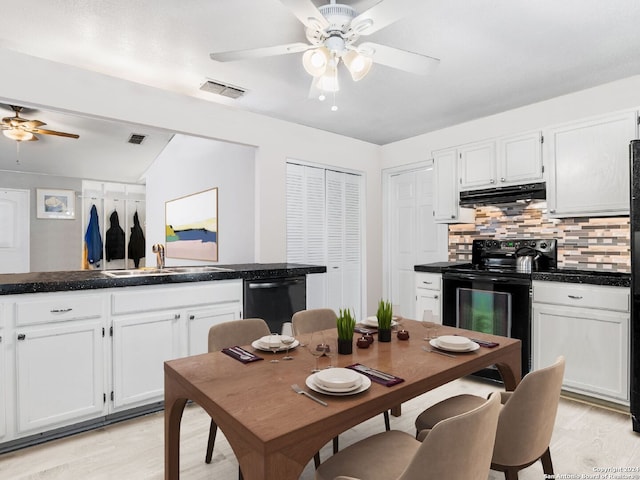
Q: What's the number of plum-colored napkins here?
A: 4